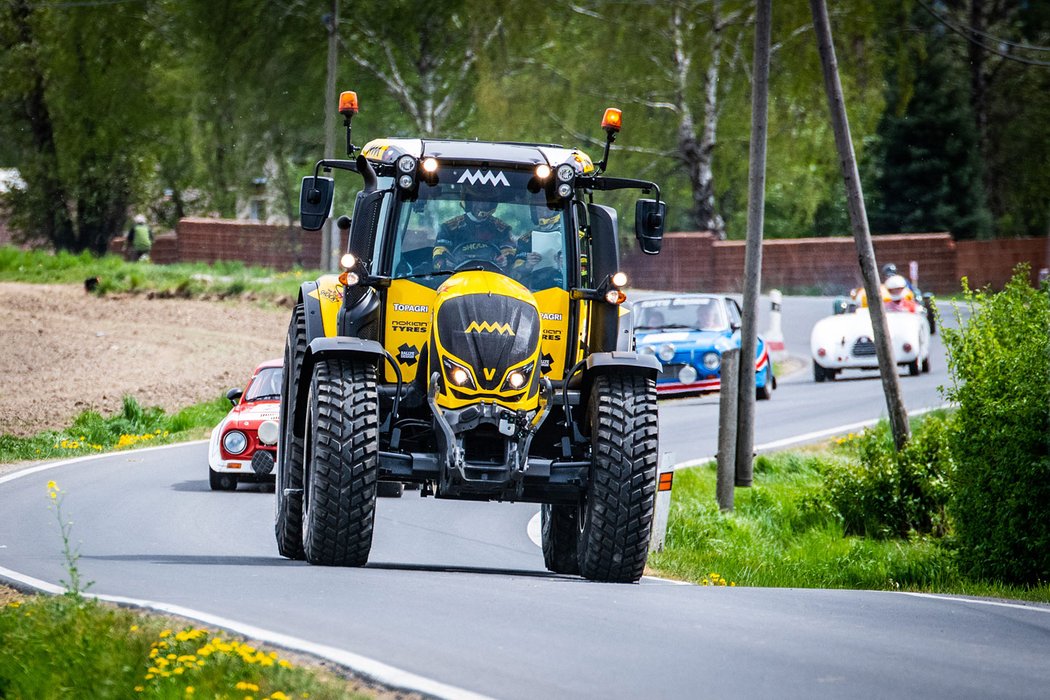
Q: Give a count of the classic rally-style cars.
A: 3